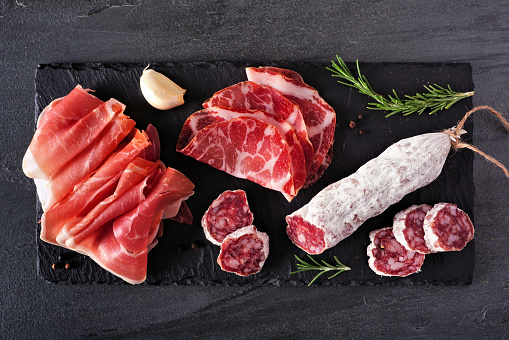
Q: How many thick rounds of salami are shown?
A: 5